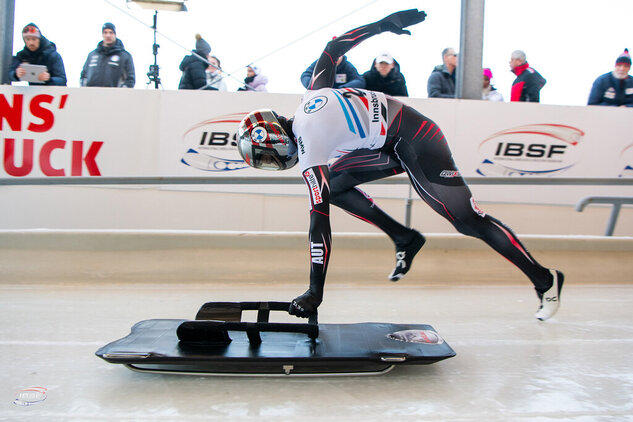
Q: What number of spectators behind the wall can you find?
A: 11